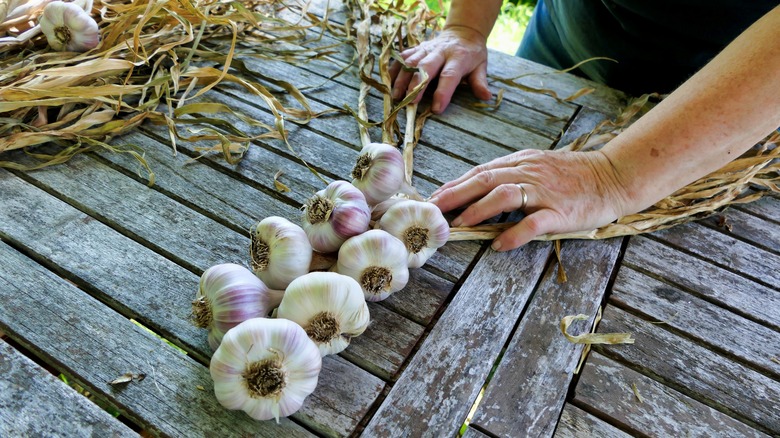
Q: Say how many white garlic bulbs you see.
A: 9